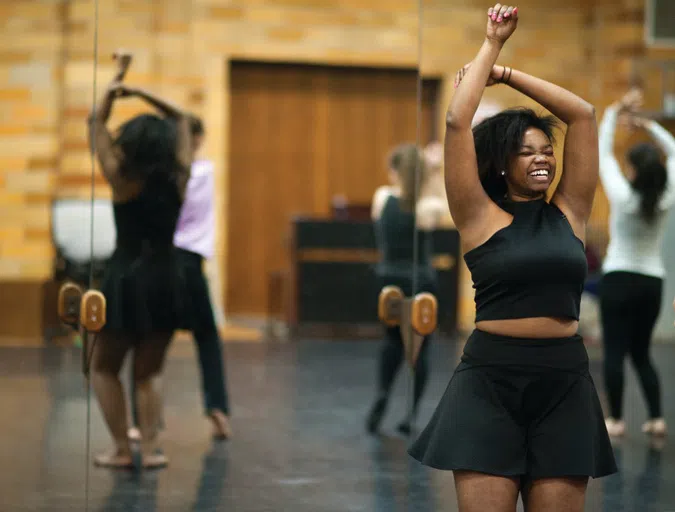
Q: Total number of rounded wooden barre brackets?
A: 4